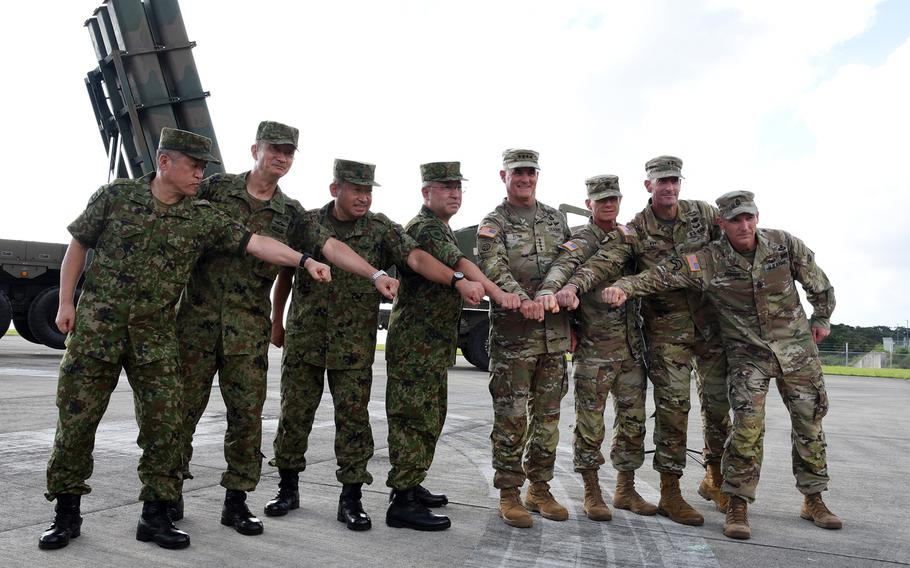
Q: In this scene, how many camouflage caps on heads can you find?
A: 8